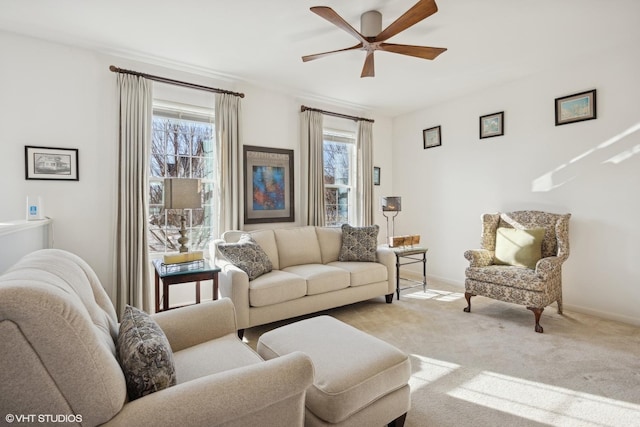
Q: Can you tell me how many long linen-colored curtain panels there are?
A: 4